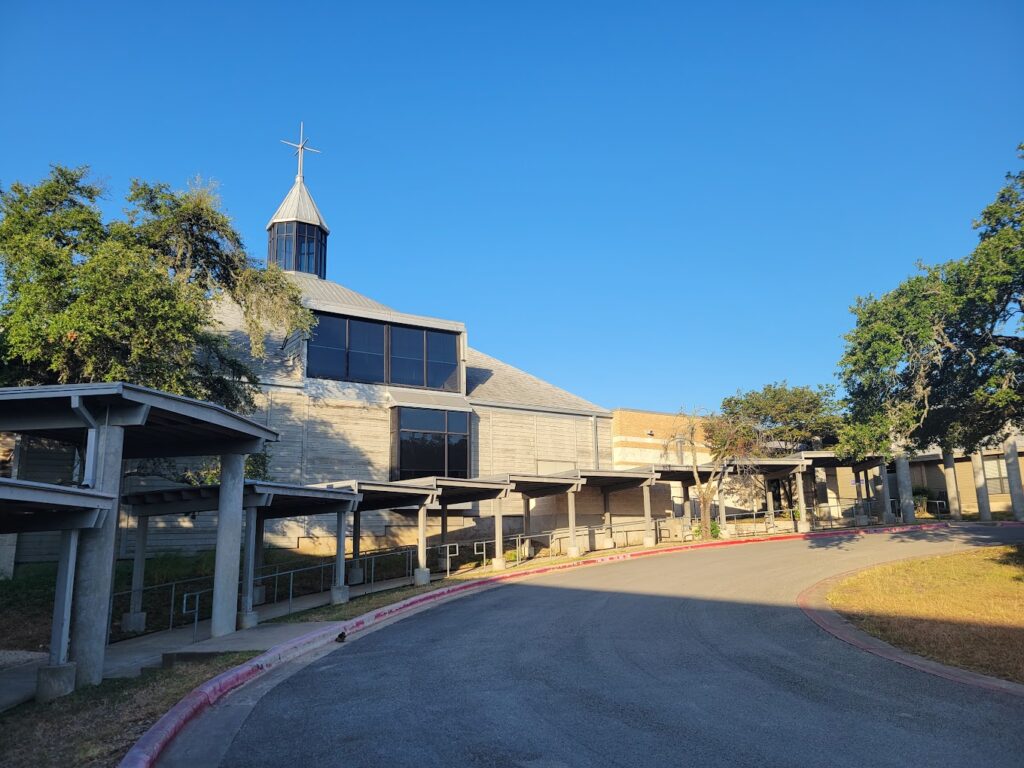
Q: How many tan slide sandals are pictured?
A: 0